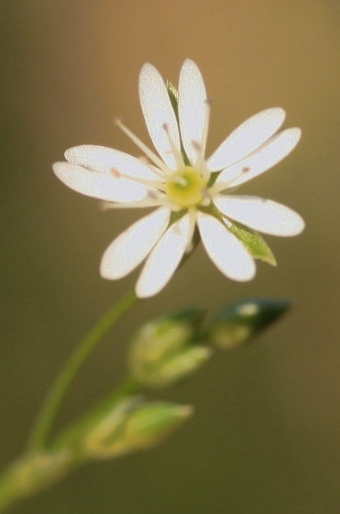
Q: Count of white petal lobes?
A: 10